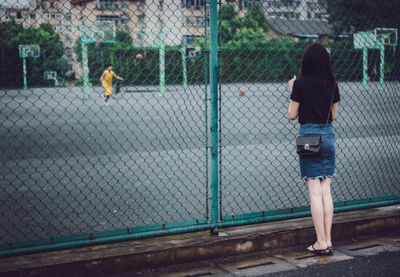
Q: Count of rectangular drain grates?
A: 4